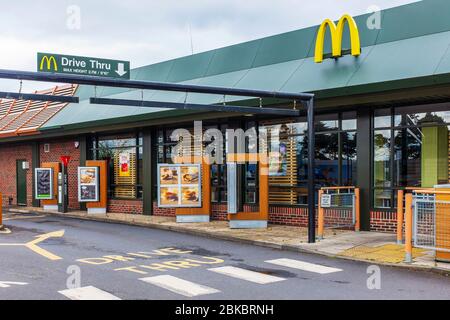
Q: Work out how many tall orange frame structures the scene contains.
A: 4